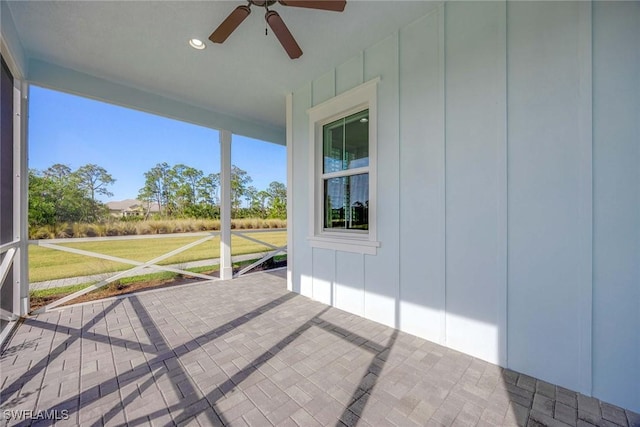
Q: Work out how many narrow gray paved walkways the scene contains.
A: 1